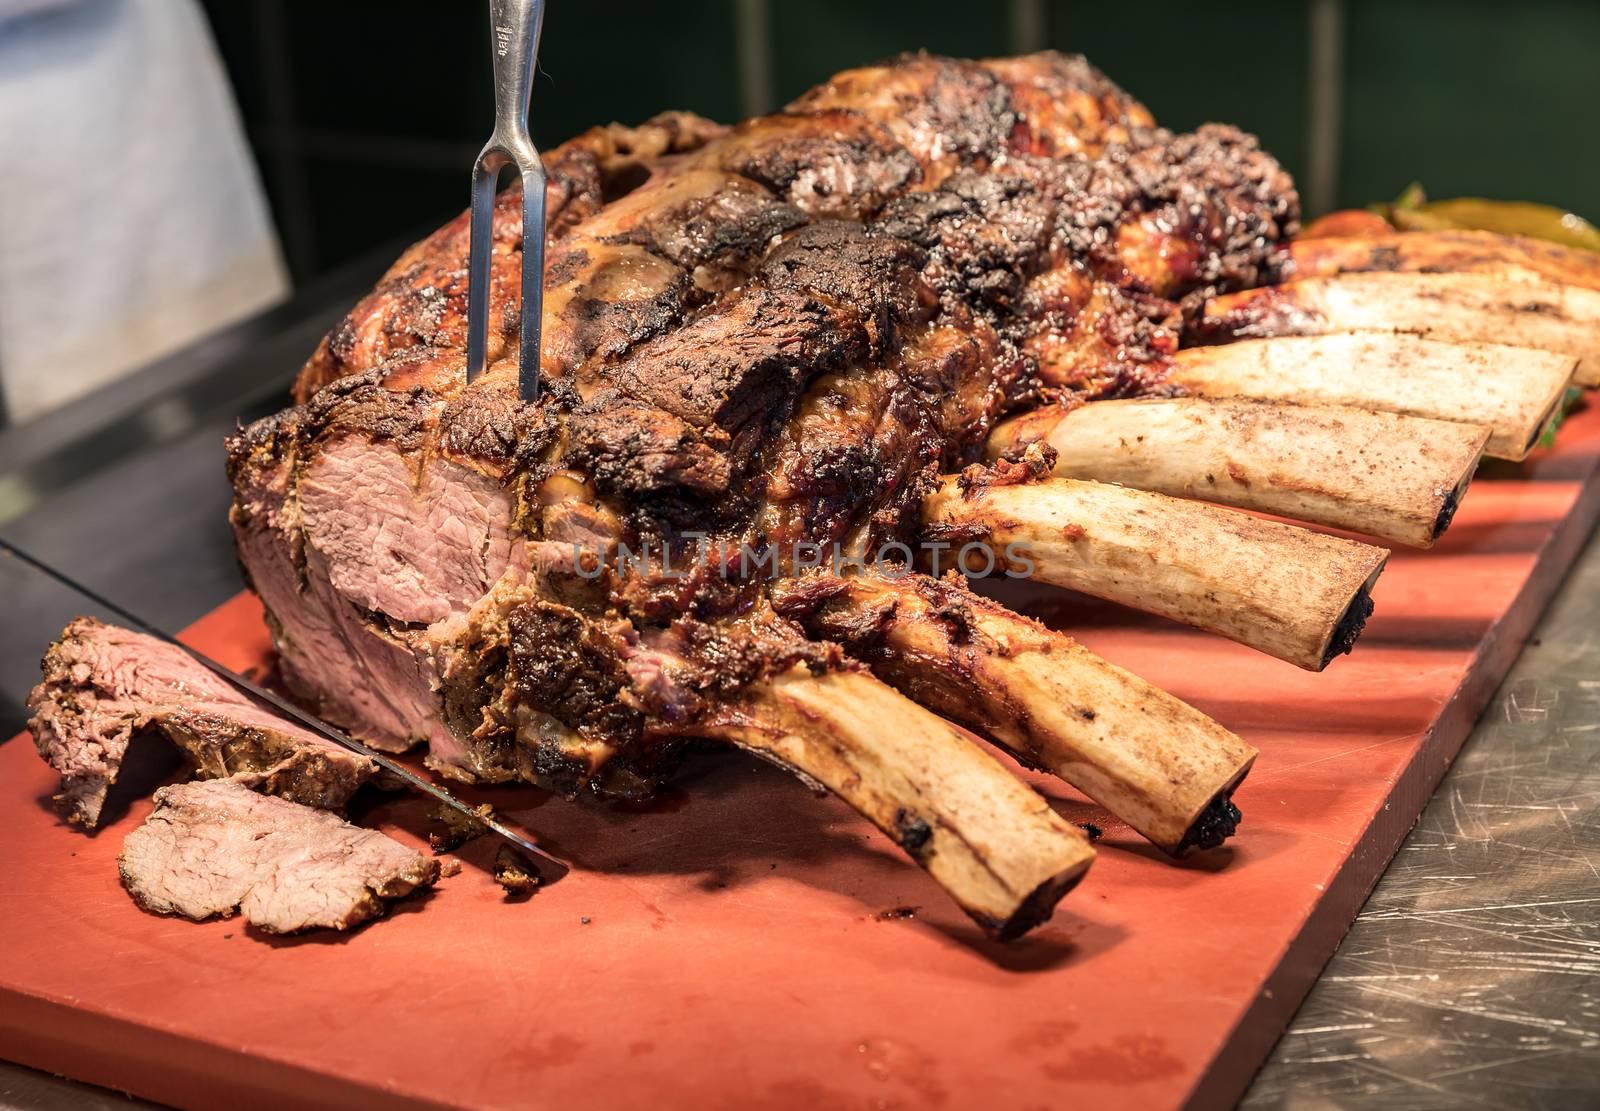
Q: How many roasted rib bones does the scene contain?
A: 7